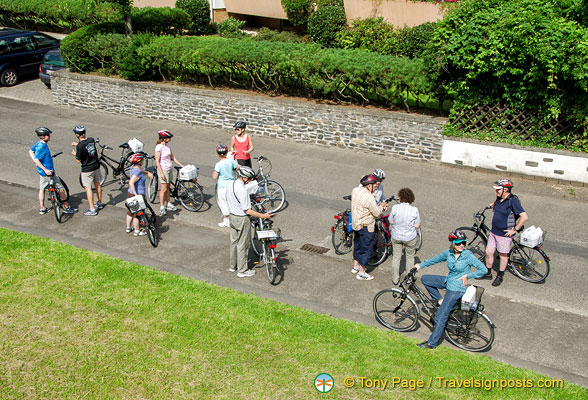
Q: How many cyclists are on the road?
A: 12